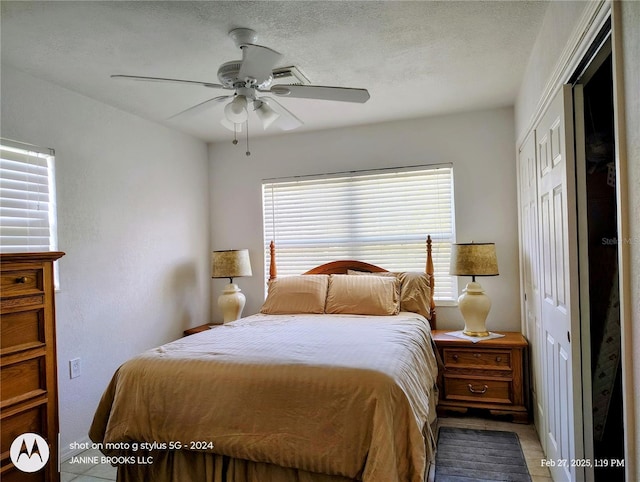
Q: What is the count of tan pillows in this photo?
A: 3